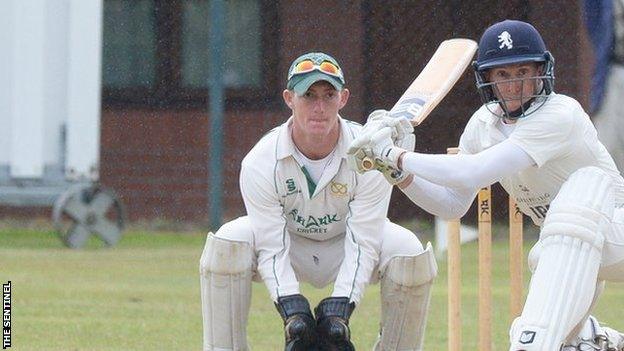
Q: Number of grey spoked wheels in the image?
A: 1